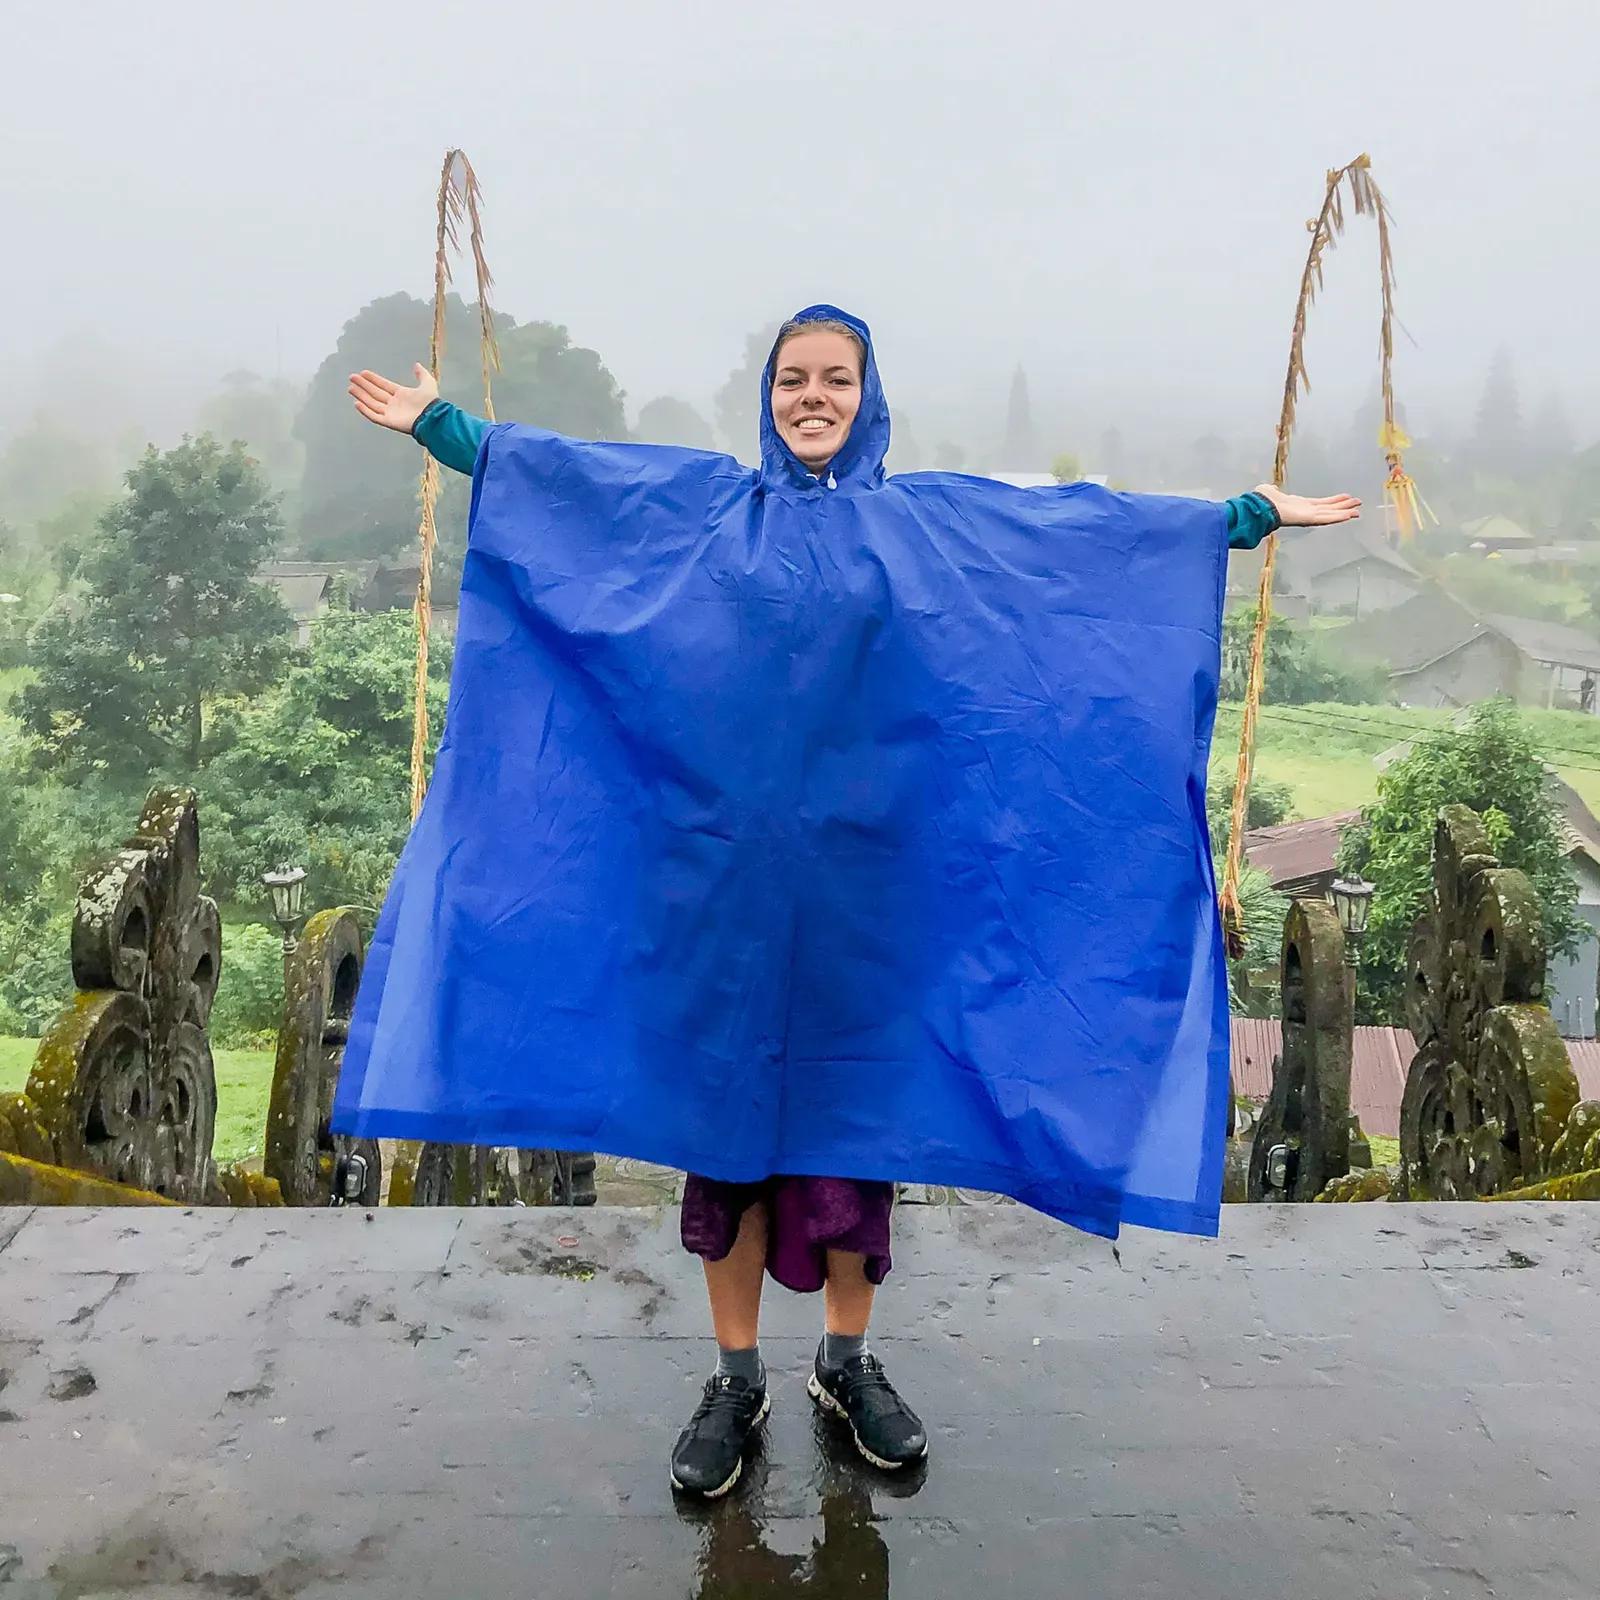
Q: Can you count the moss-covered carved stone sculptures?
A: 4